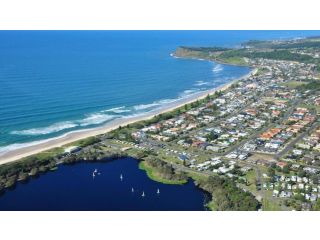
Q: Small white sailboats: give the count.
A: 6